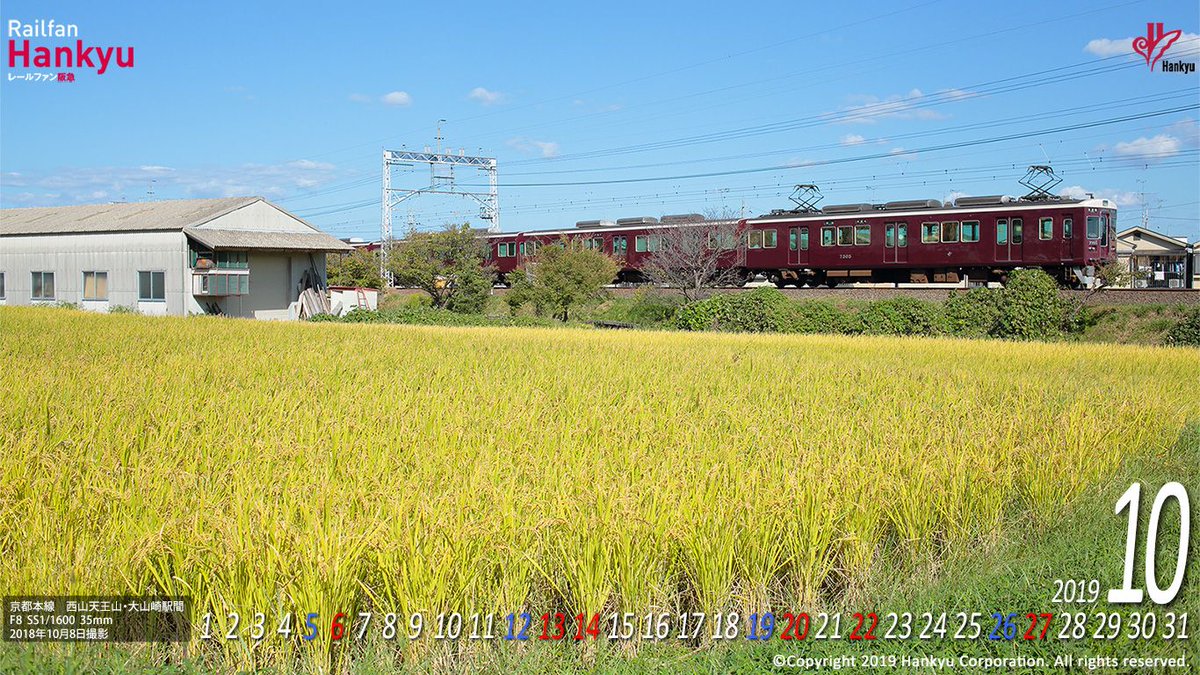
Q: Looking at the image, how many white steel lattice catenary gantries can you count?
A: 1